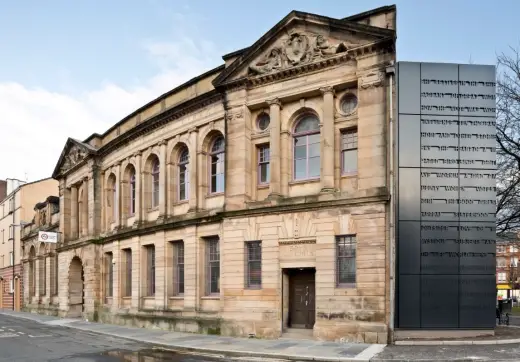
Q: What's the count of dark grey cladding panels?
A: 15